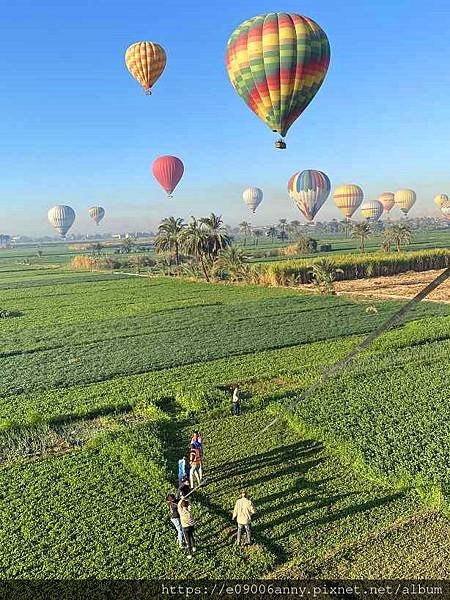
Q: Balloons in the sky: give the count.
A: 13